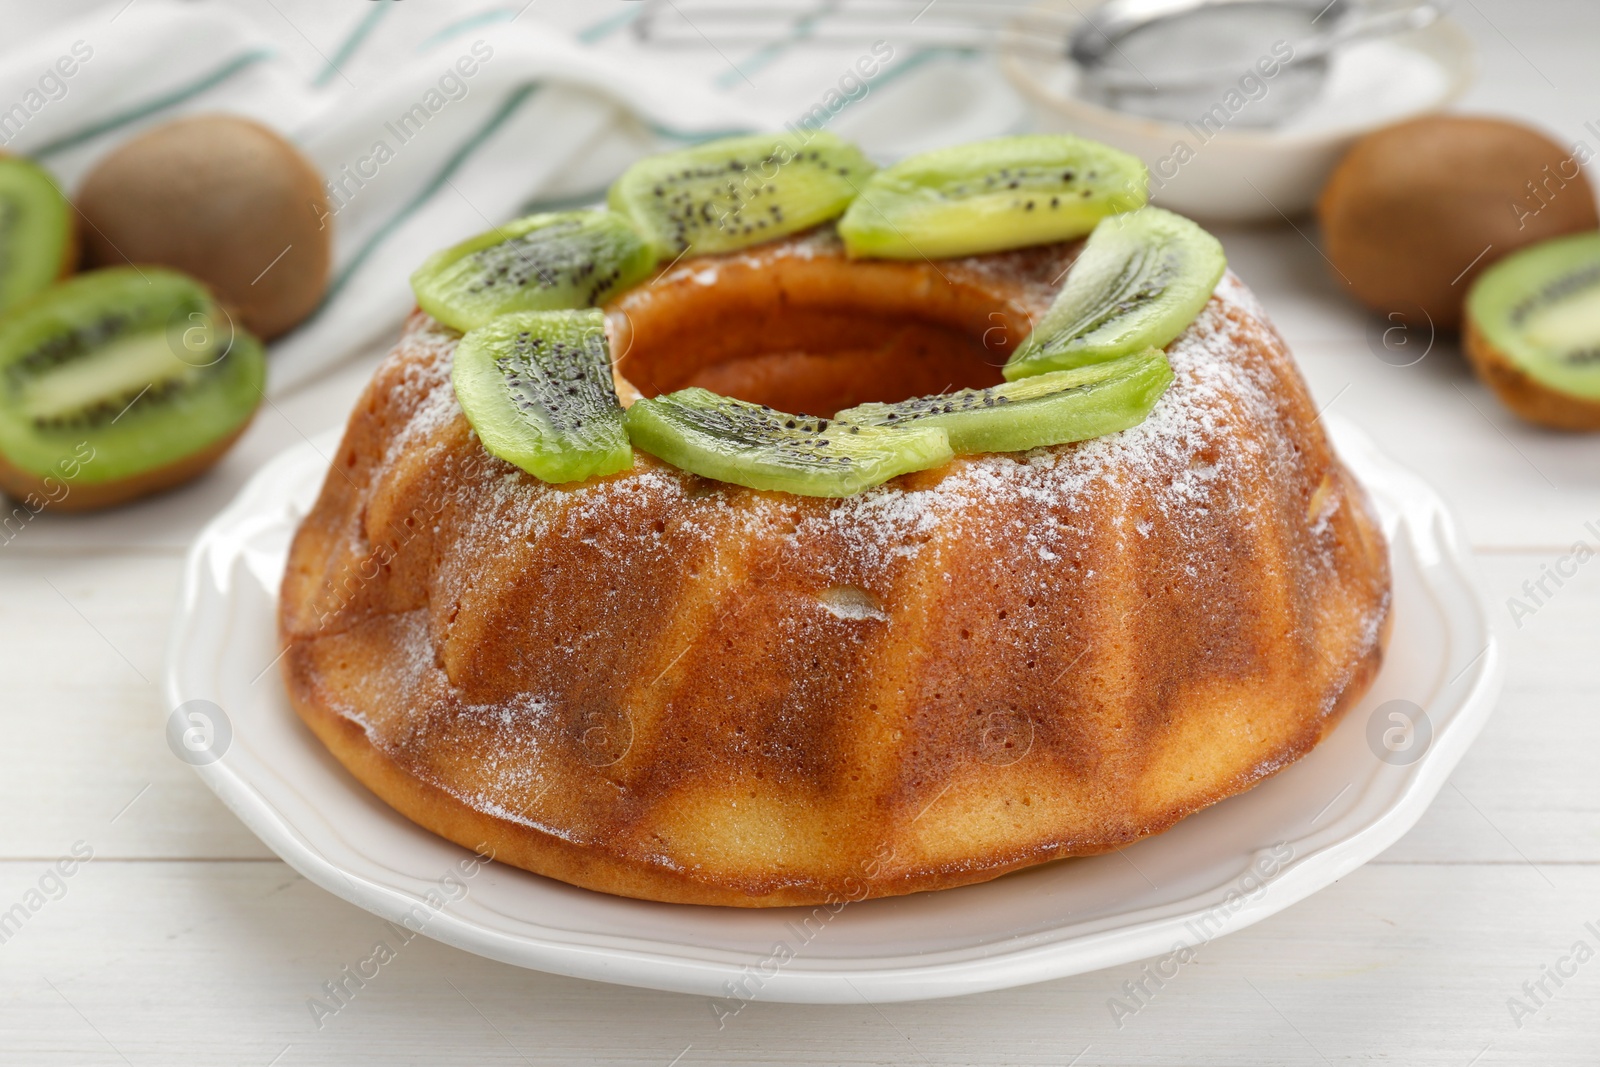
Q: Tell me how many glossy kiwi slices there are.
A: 7